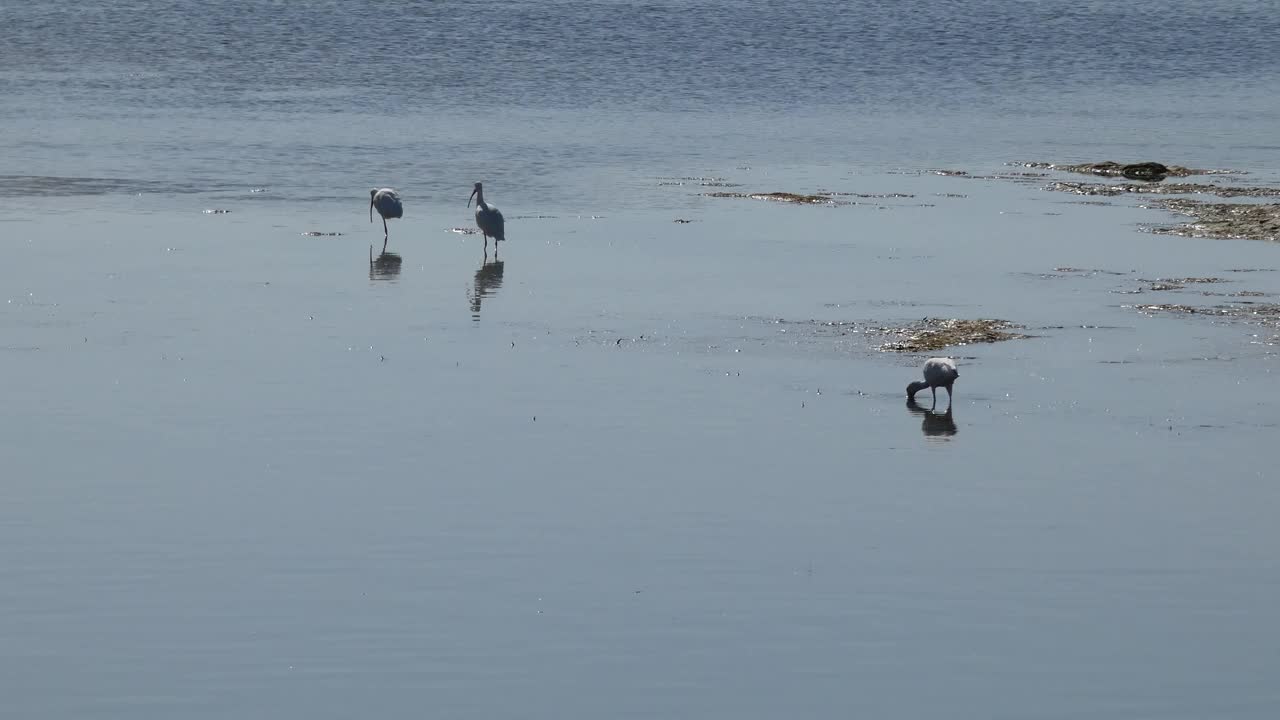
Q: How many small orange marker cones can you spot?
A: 0